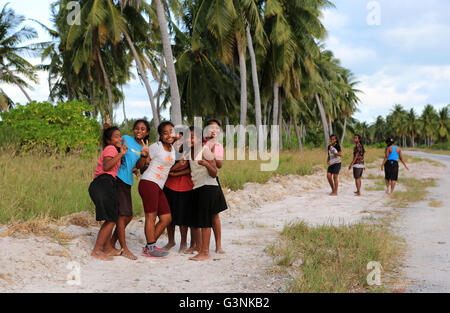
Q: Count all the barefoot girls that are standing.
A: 8